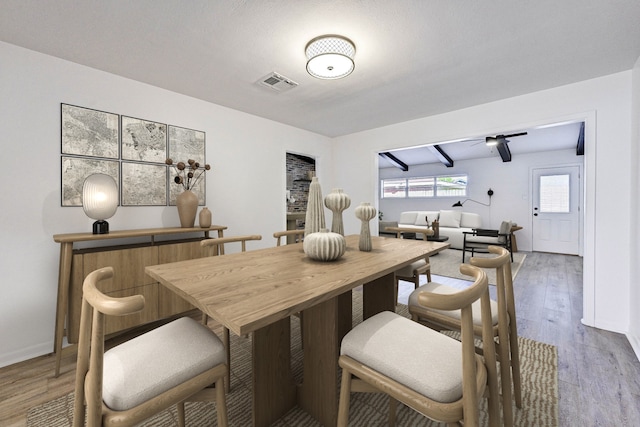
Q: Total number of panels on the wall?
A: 6